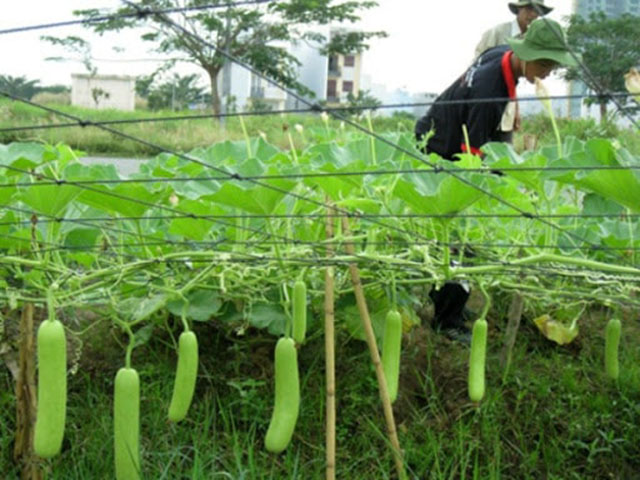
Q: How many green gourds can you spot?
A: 8